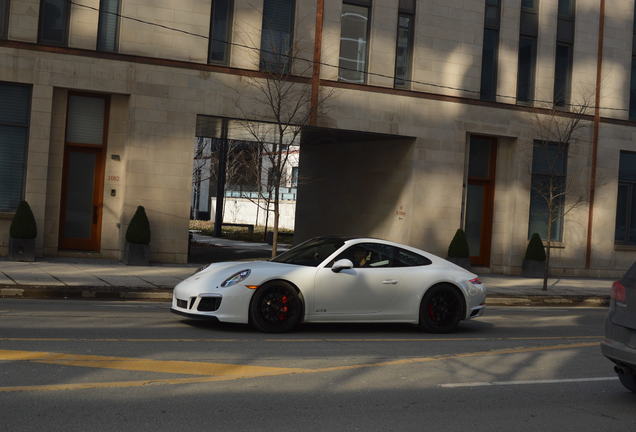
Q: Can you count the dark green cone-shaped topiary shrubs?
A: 4